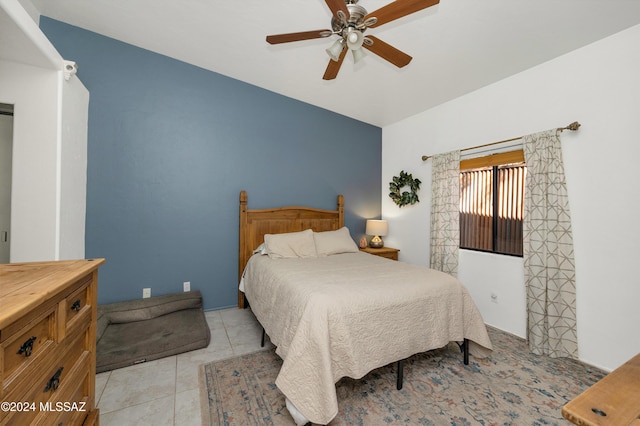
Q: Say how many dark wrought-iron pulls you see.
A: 3